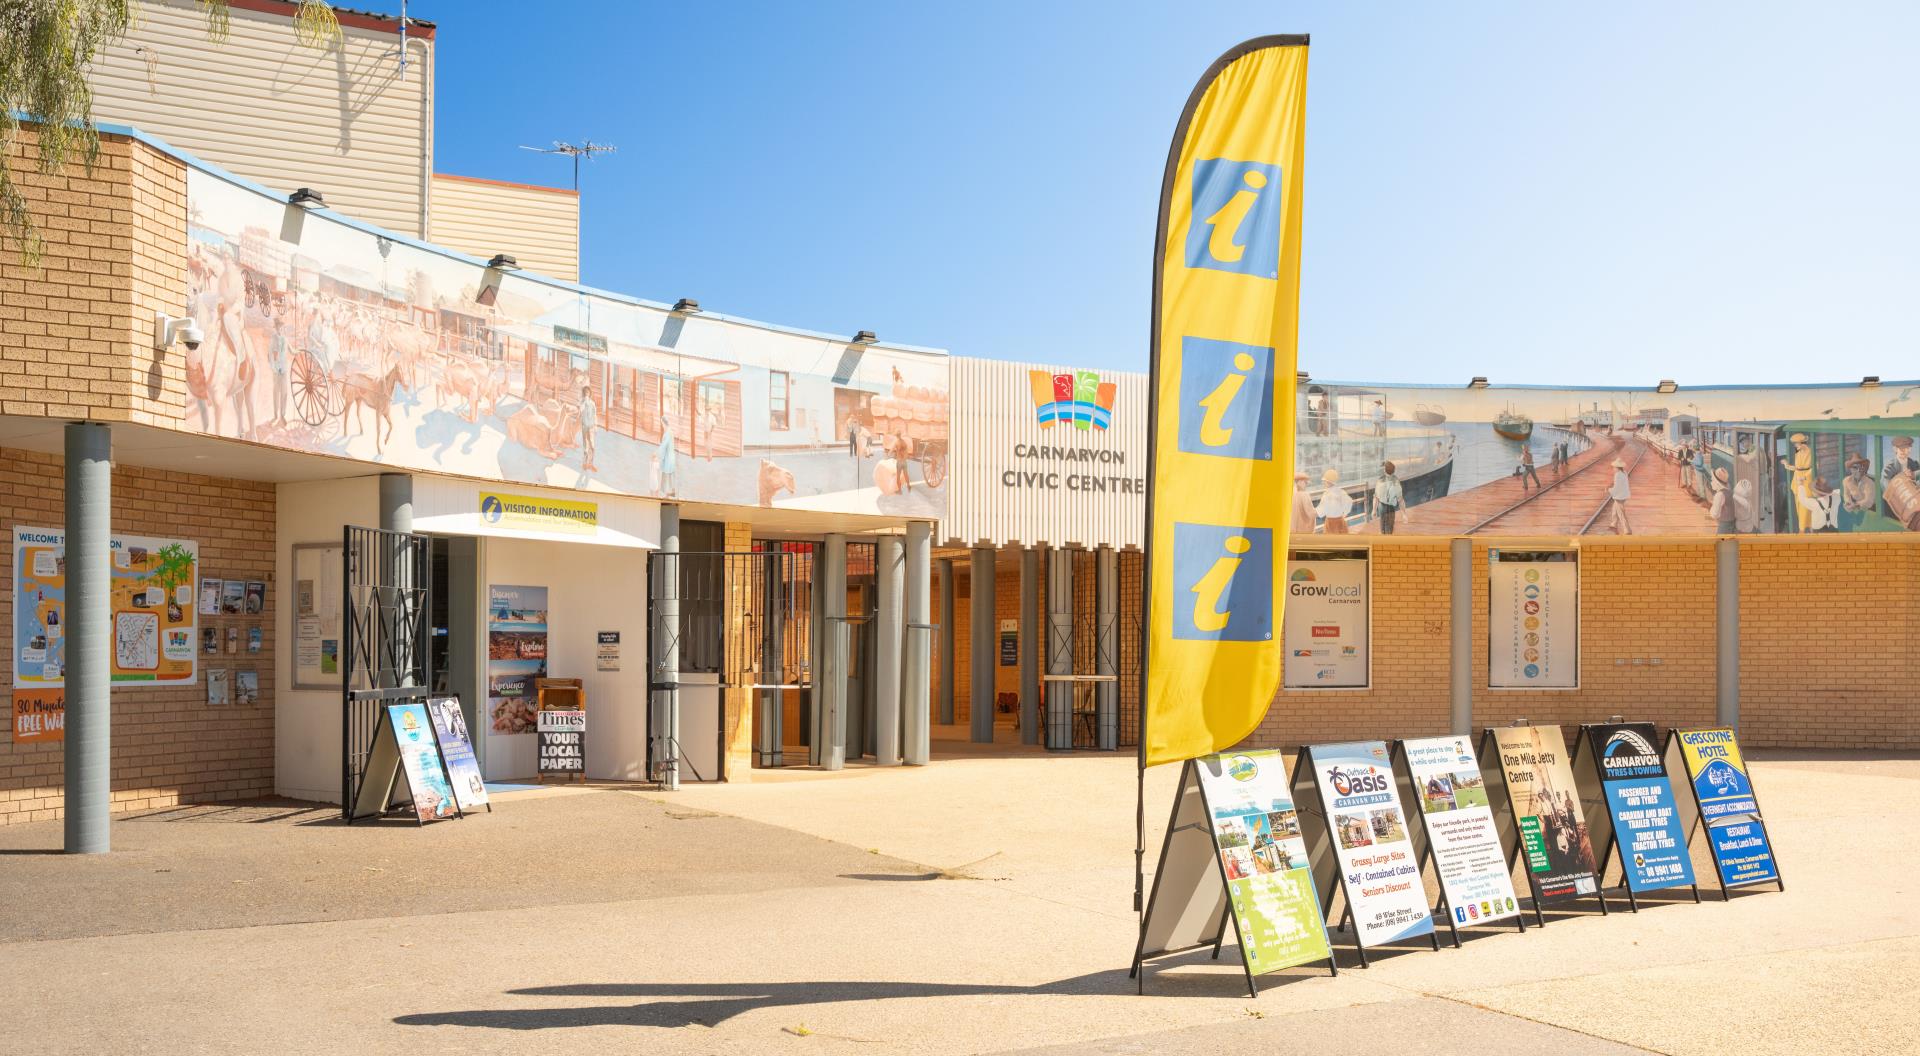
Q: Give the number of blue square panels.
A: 3